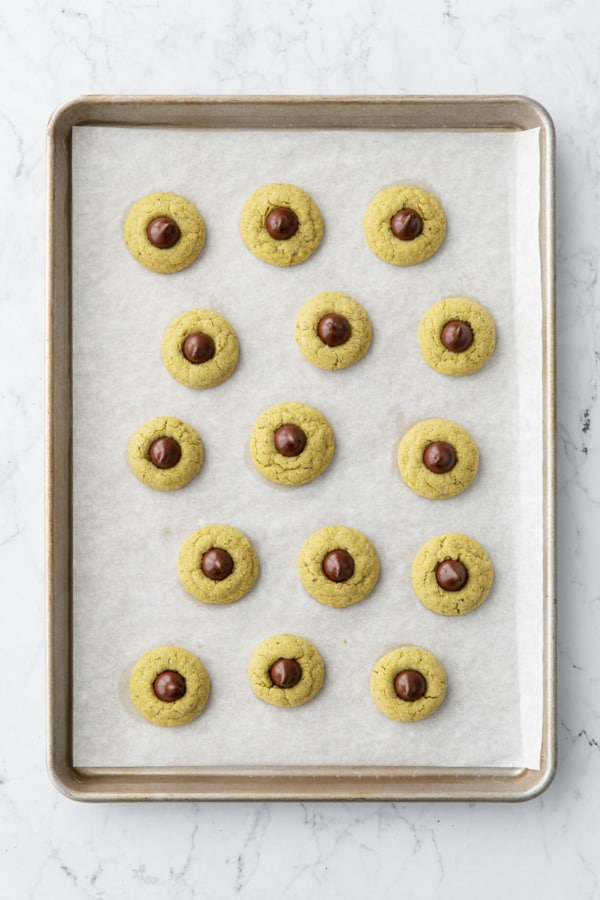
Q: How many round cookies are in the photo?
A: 15